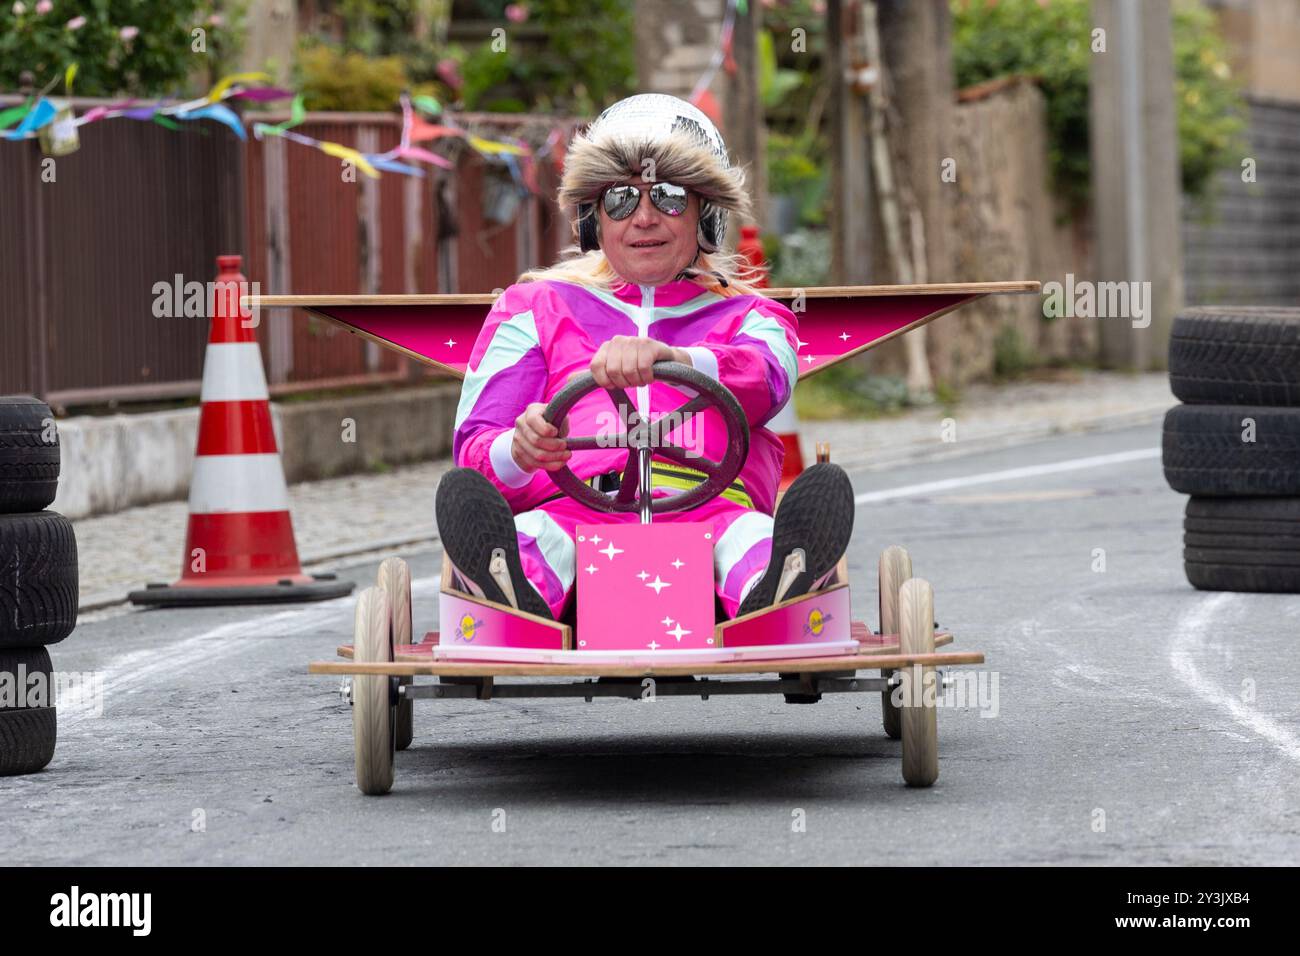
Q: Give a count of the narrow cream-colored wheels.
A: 4